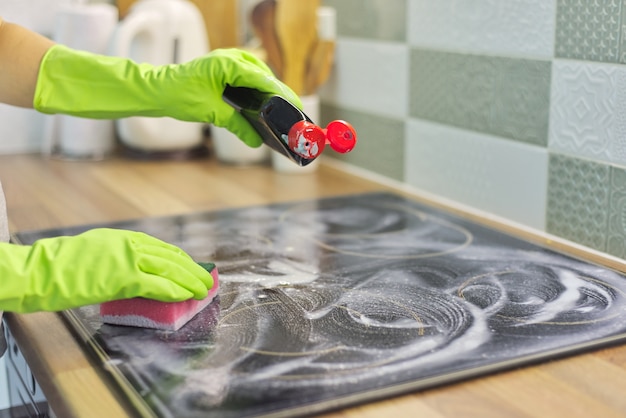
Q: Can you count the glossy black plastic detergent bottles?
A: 1